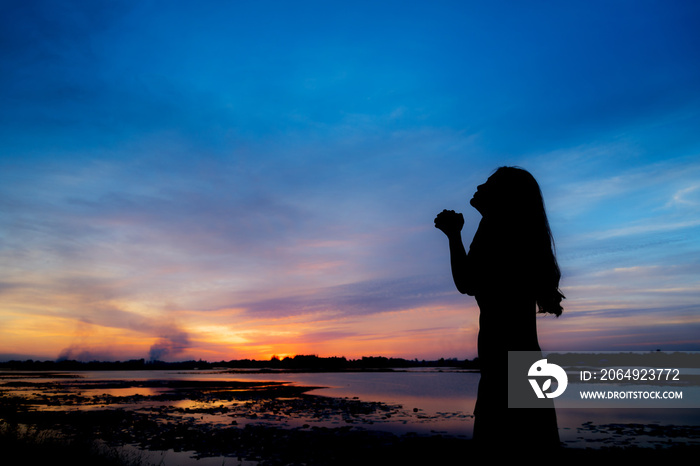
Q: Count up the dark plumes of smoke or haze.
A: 2